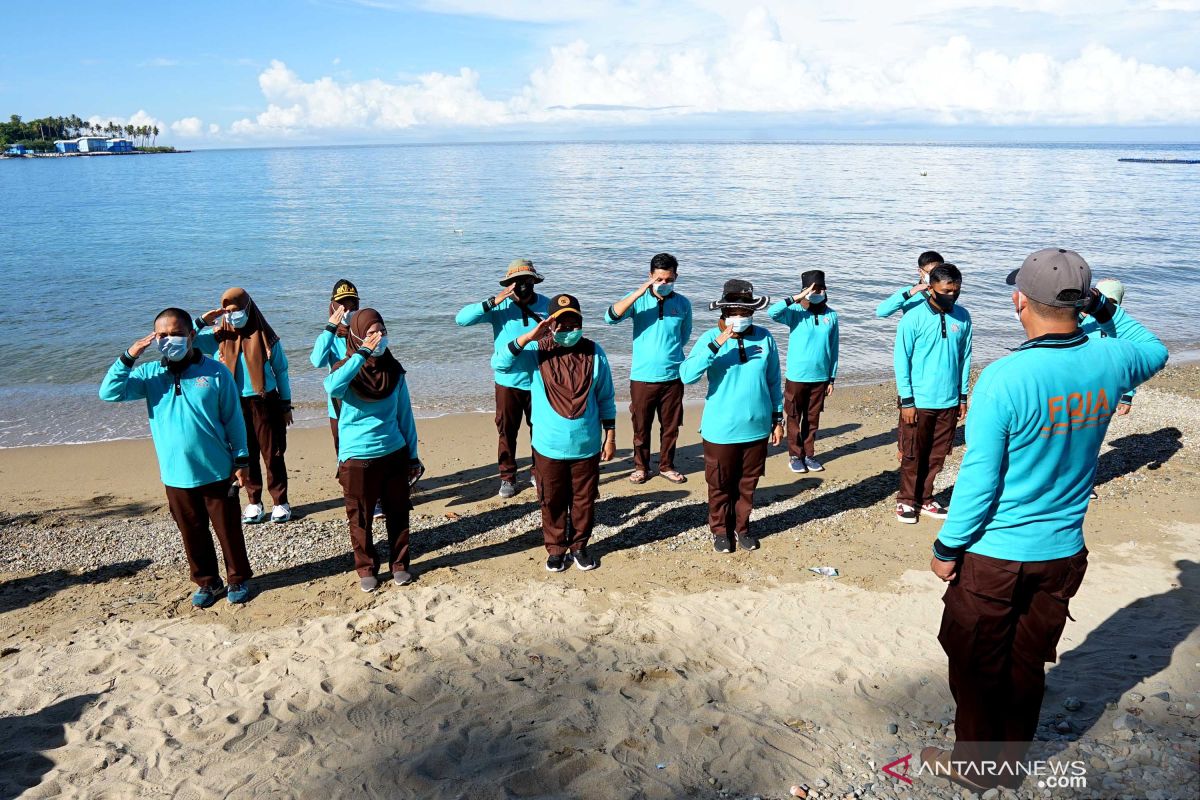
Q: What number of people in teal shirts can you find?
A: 13